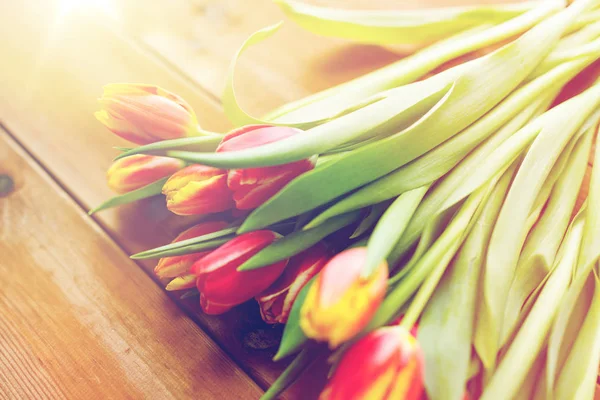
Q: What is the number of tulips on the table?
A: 9